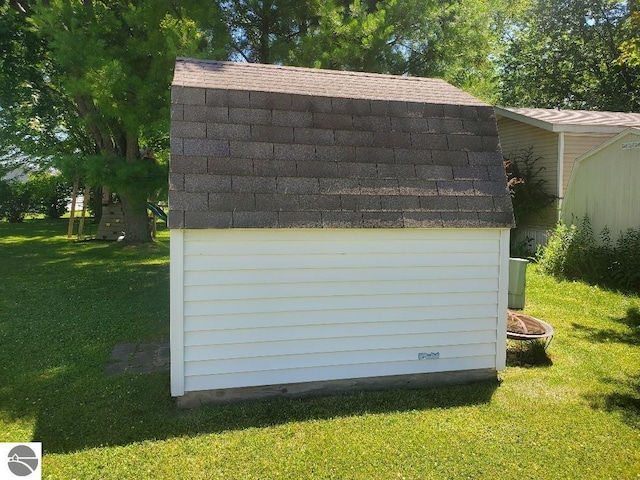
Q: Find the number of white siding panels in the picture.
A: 11